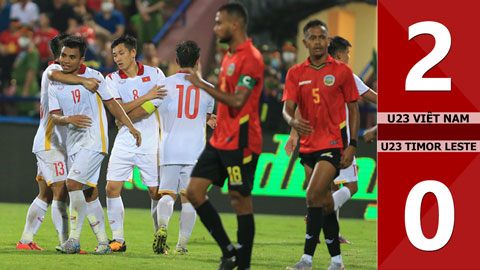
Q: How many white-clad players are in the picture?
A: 5